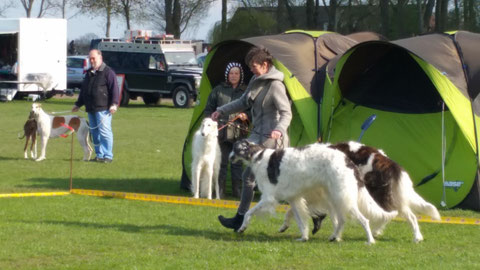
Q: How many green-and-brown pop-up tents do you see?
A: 2